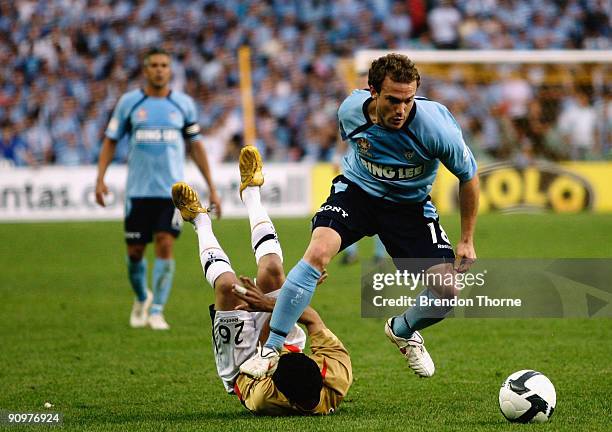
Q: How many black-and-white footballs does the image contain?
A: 1